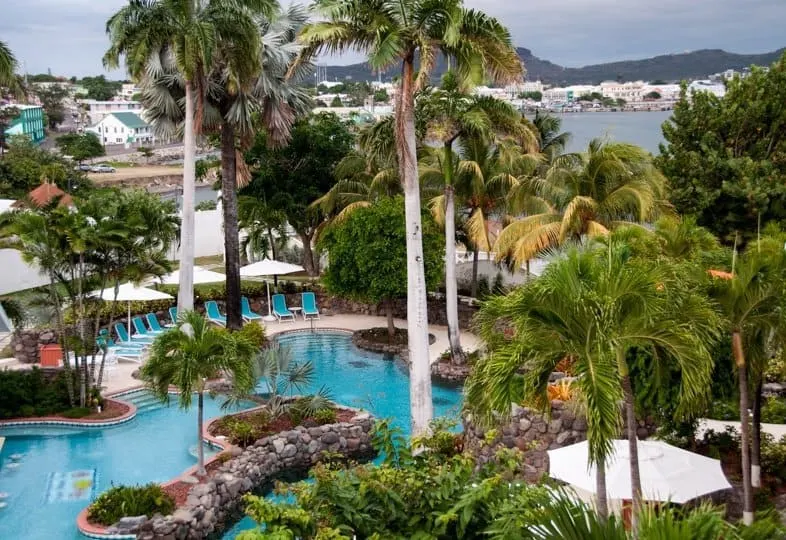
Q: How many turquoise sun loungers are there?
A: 10